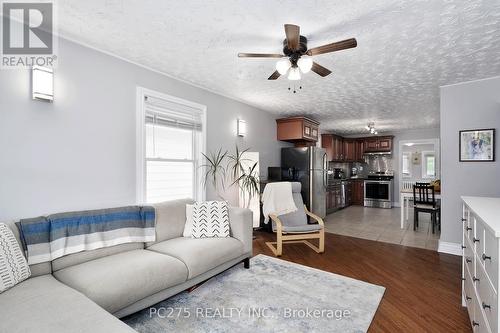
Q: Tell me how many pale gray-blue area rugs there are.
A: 1